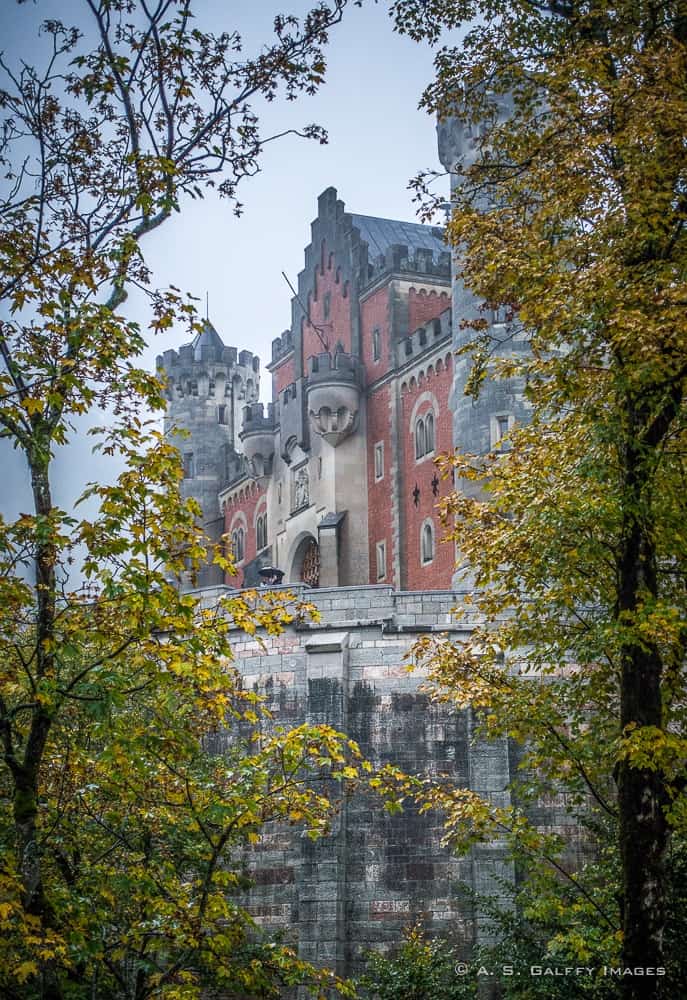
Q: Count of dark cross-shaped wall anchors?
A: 2